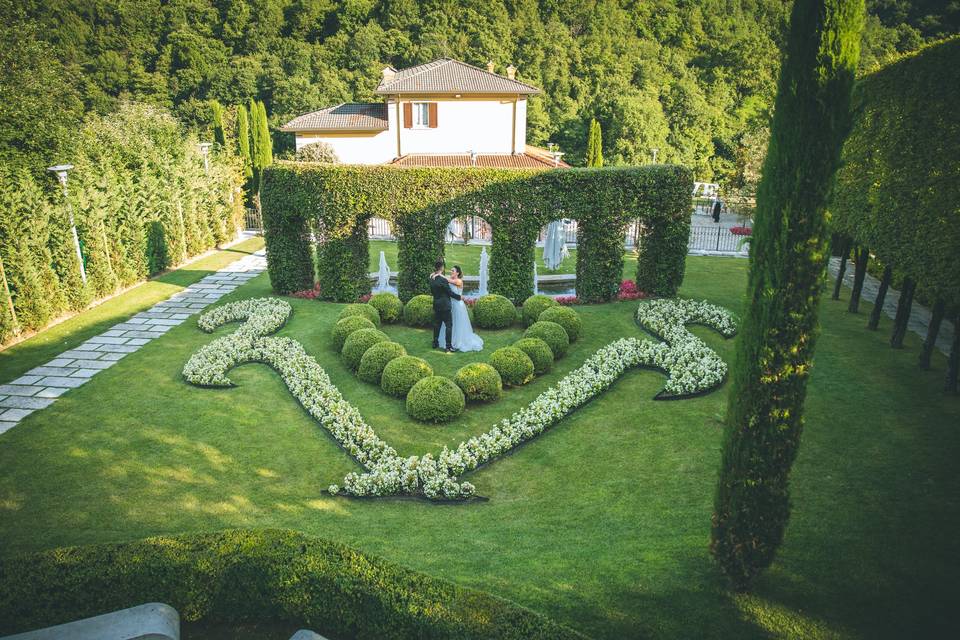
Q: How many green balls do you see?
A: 15